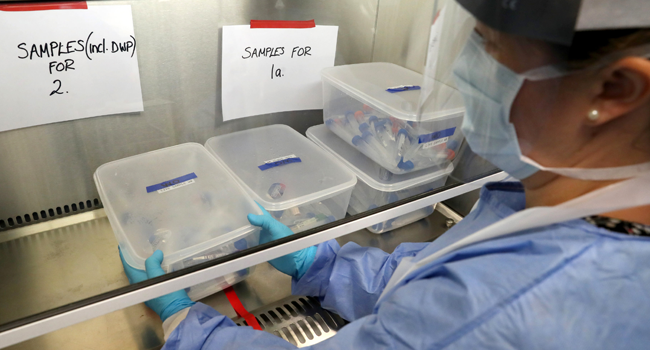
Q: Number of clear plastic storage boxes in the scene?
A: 4